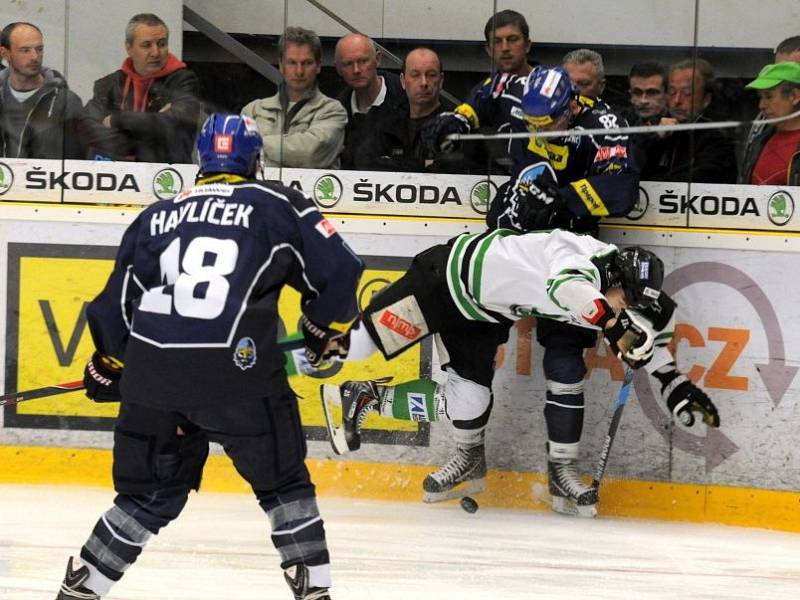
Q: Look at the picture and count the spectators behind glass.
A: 11